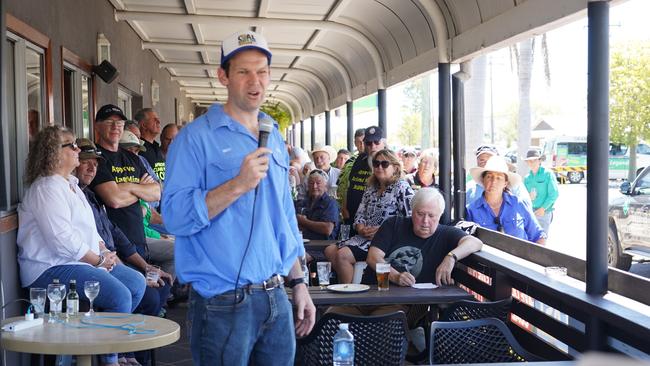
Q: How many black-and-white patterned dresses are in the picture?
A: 1